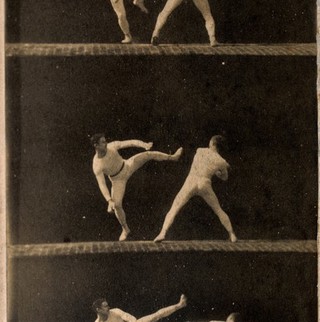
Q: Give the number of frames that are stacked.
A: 3